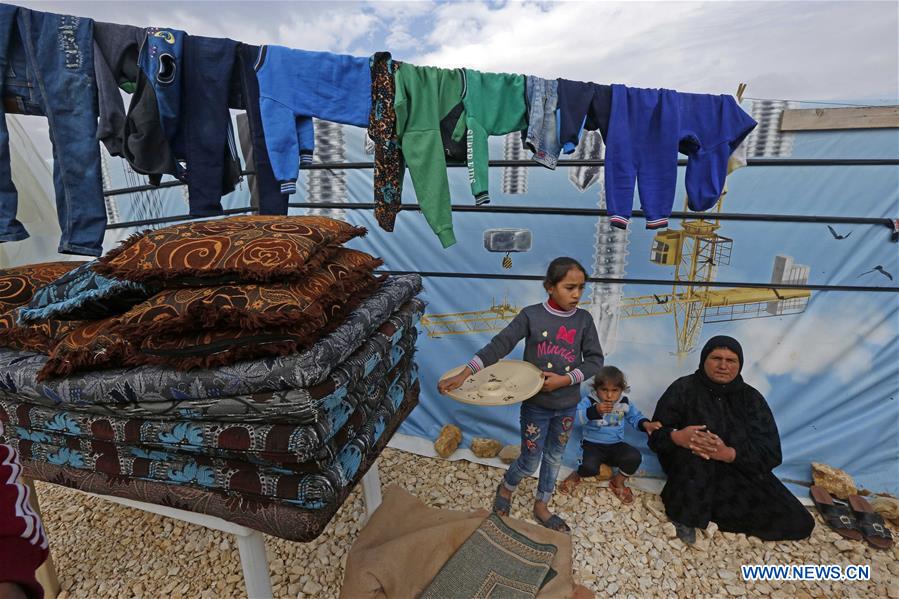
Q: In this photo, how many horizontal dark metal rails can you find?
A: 3